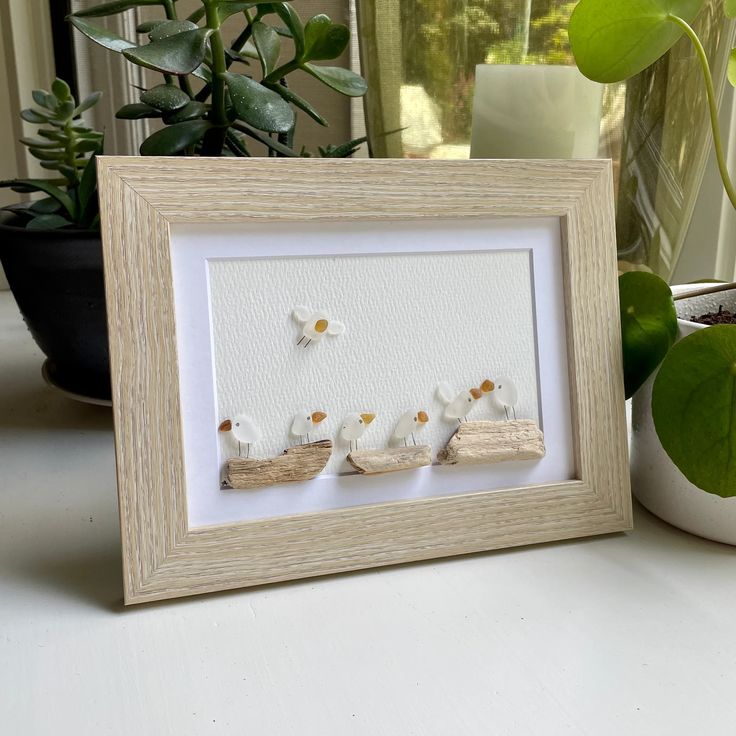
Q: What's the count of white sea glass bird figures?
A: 7